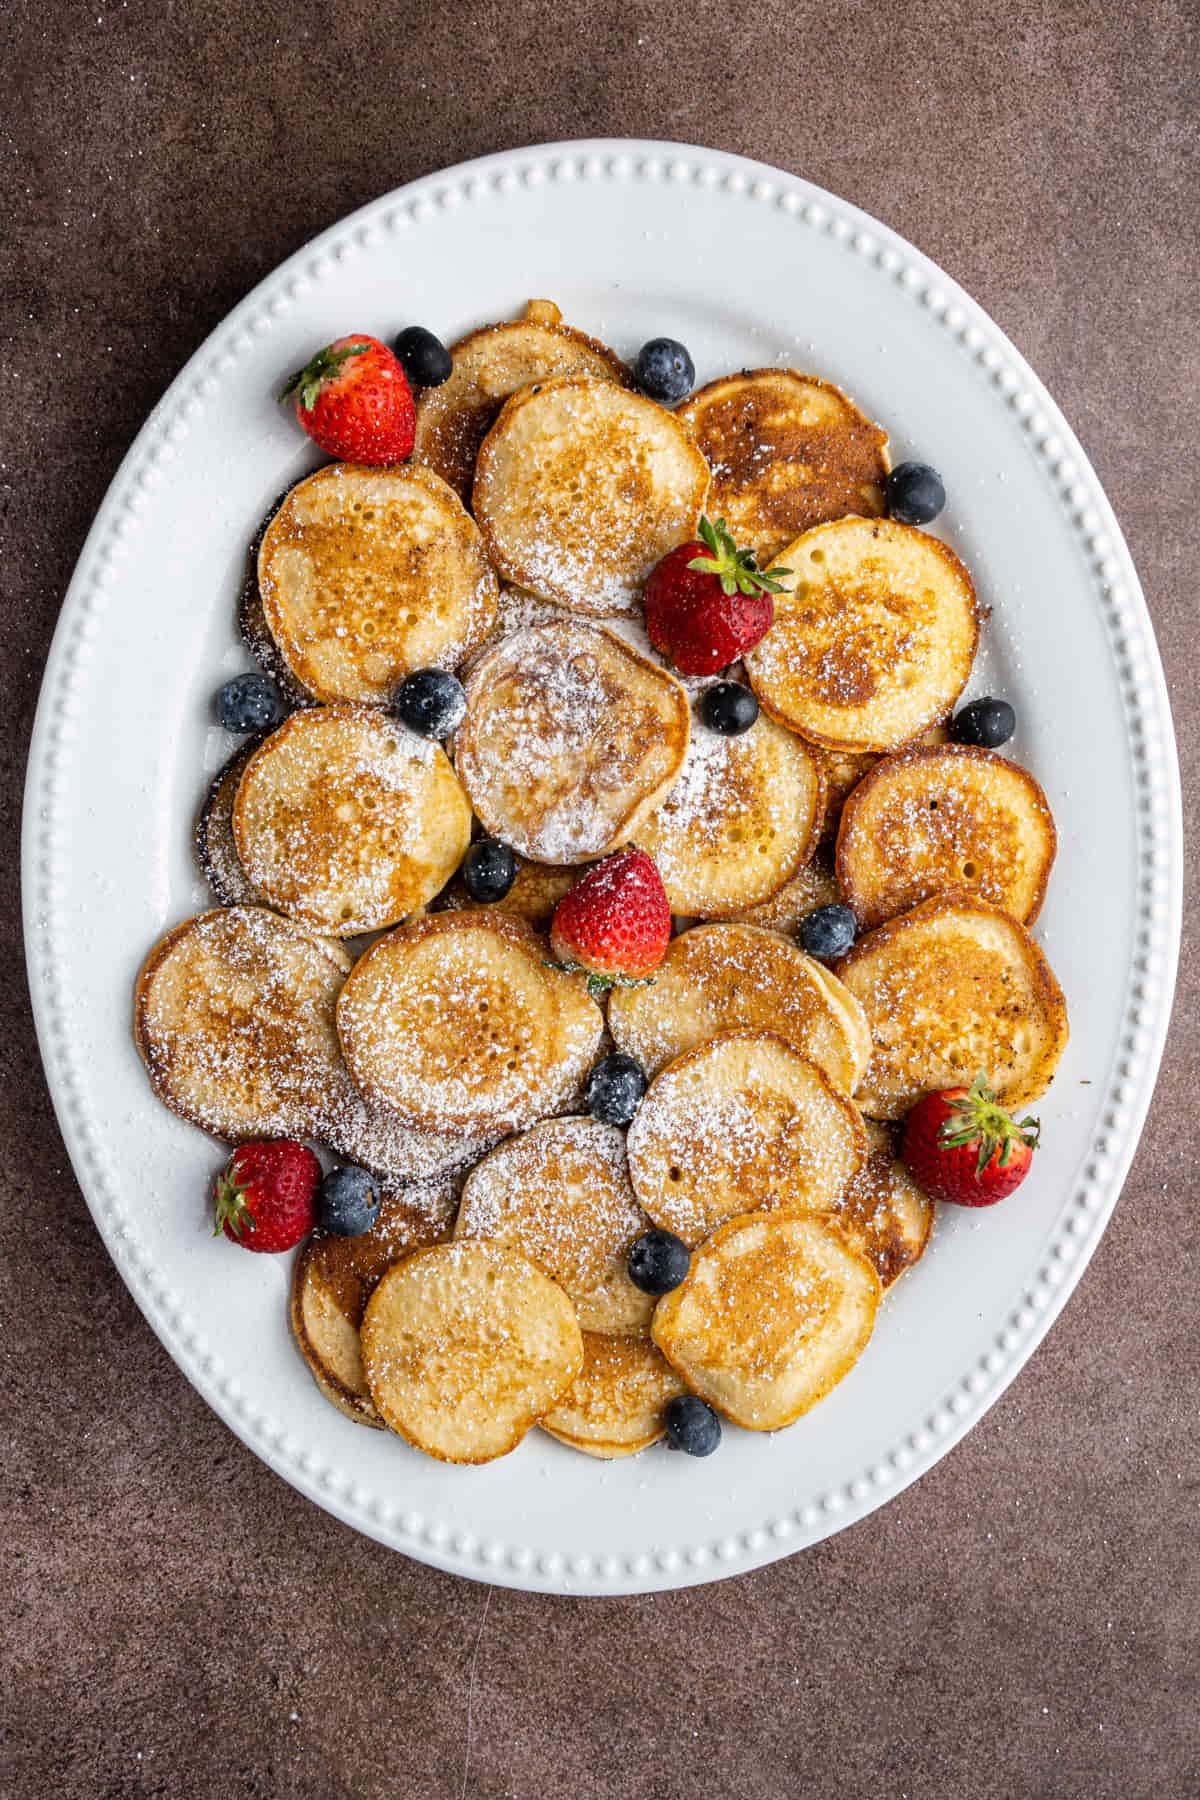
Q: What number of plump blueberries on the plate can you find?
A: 13